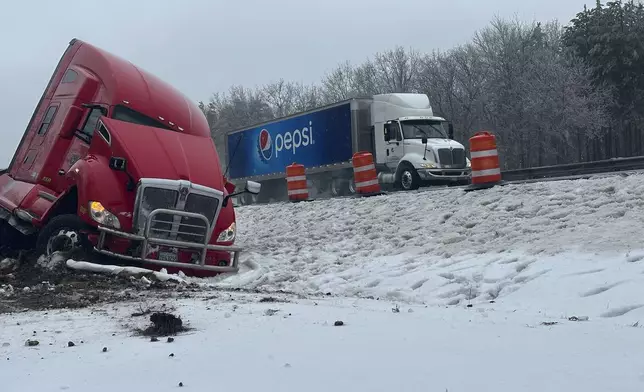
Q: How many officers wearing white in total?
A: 0